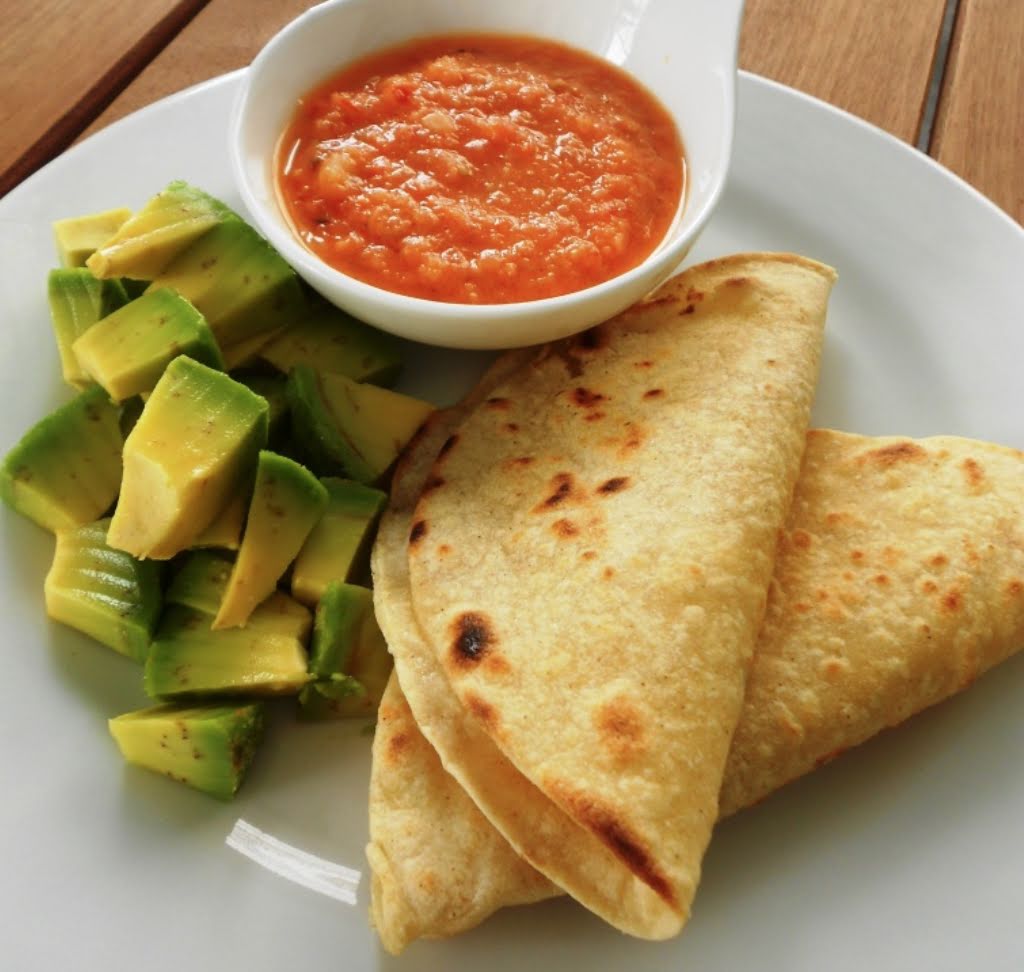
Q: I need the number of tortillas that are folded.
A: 2